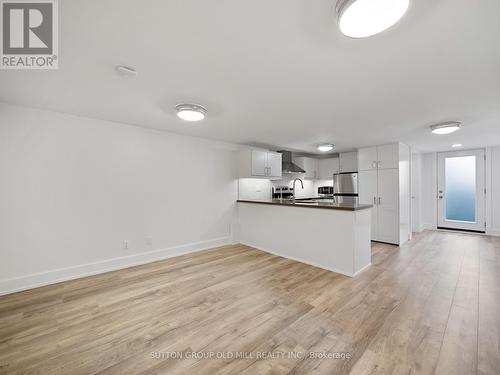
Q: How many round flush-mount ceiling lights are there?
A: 4